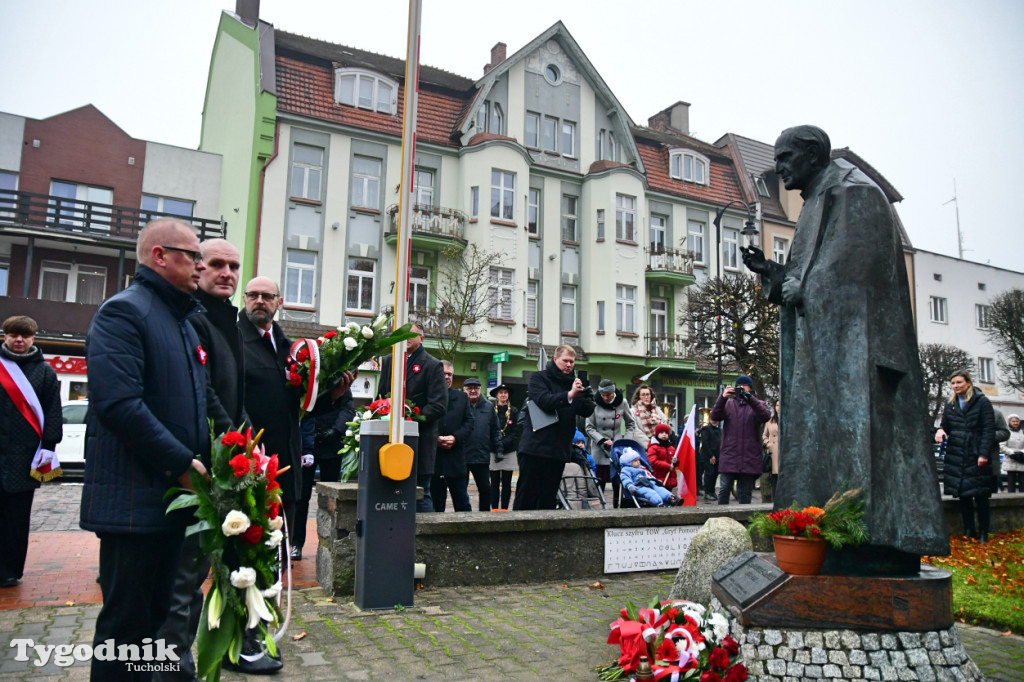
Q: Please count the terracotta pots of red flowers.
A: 1